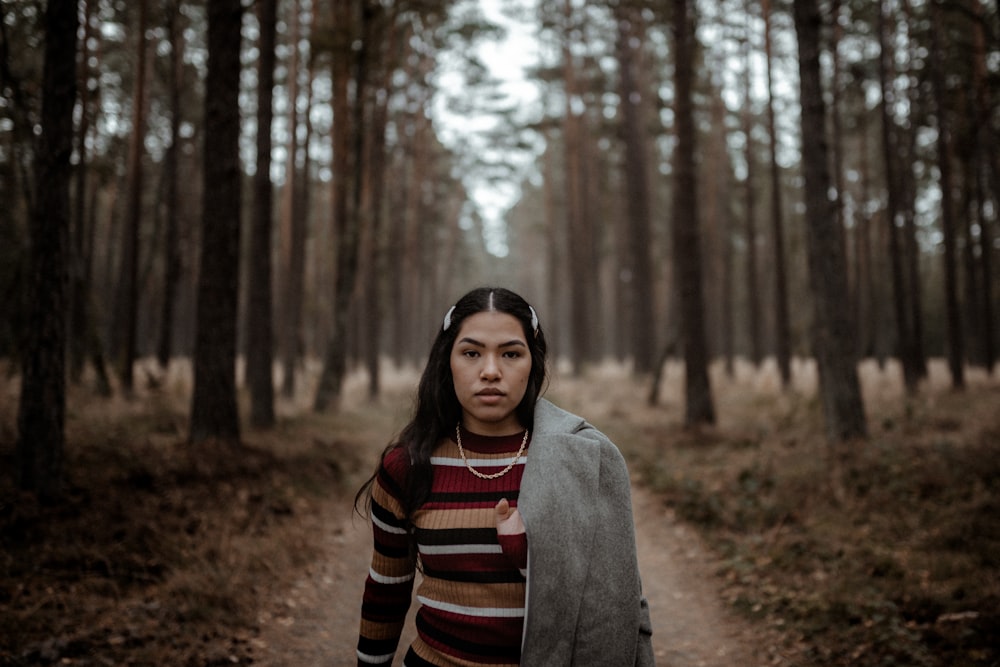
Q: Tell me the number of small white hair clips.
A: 2